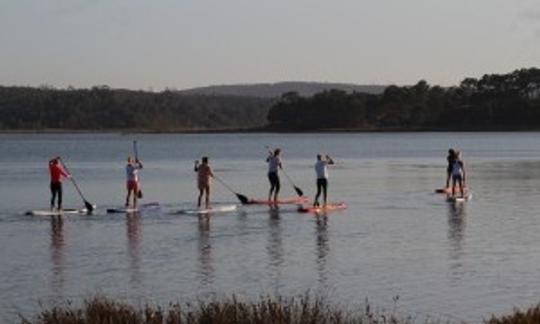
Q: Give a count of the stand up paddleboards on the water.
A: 7